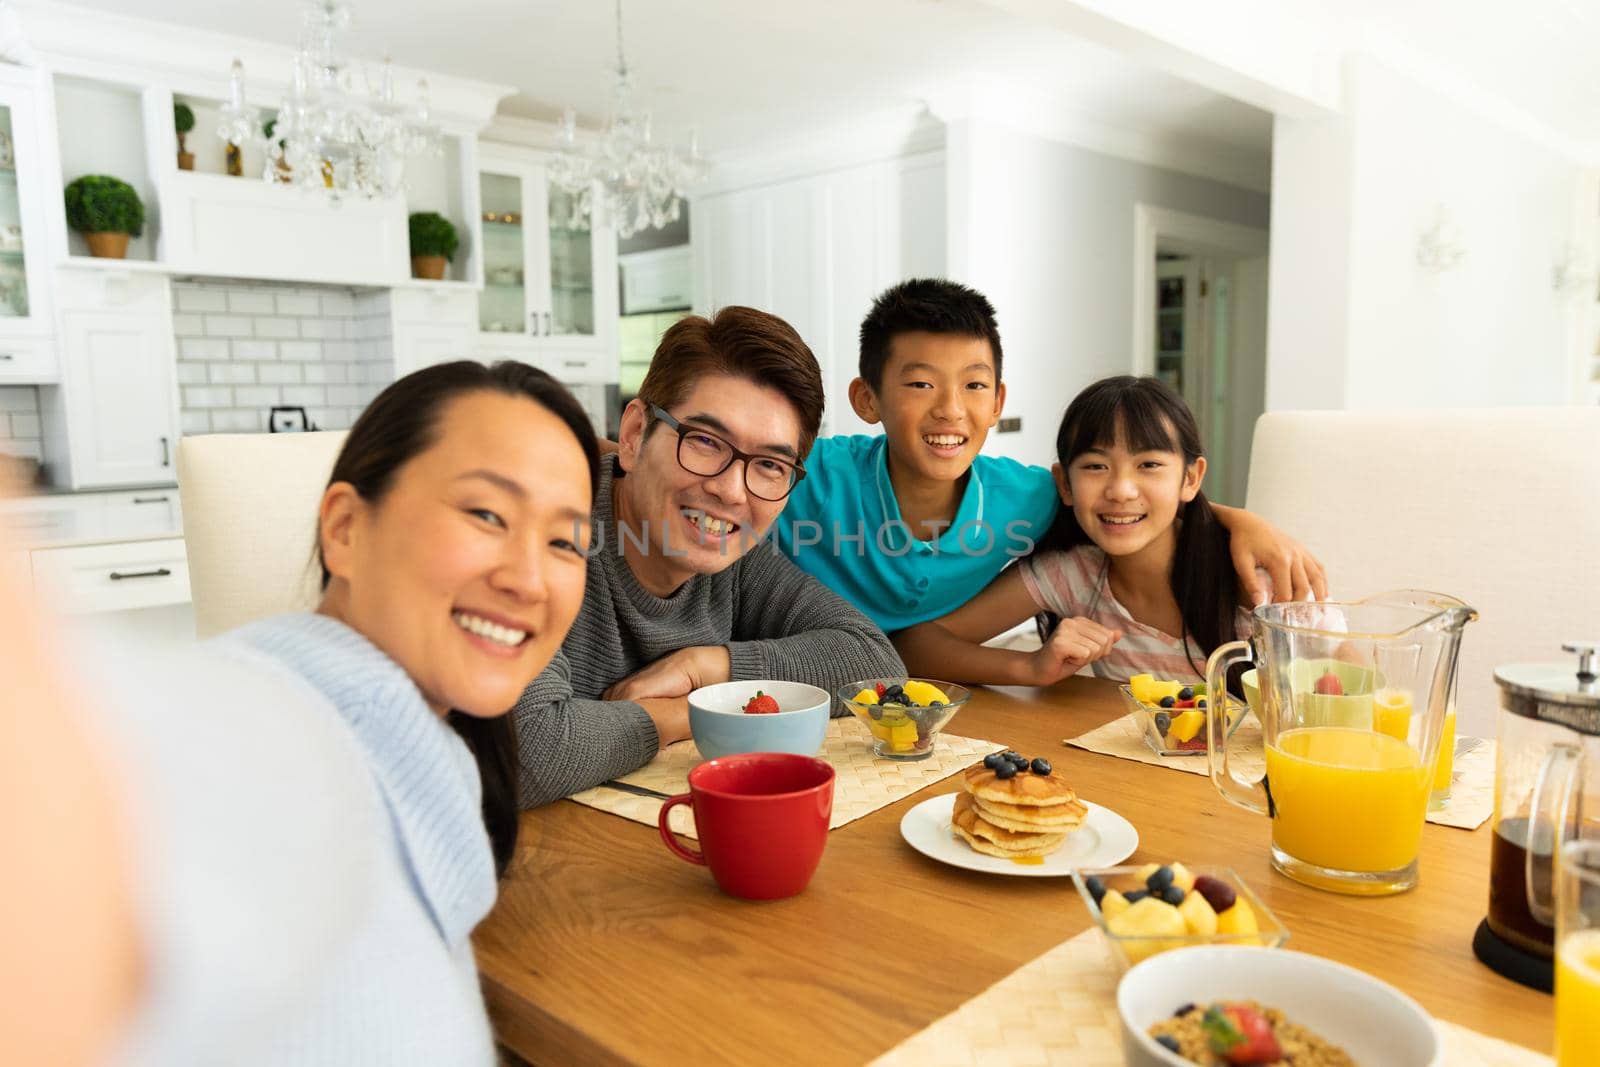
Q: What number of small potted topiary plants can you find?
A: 4